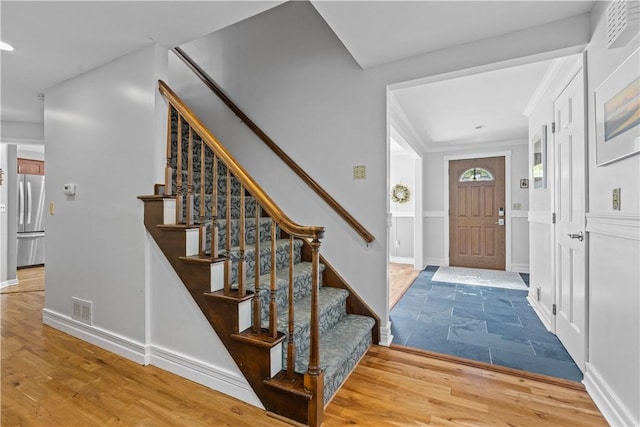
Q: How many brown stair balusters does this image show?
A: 10